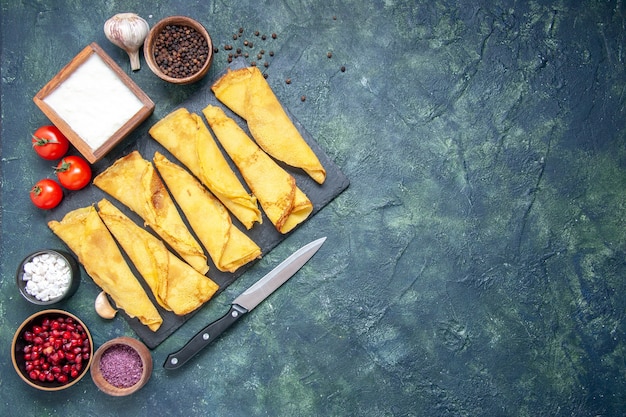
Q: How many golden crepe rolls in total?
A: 7